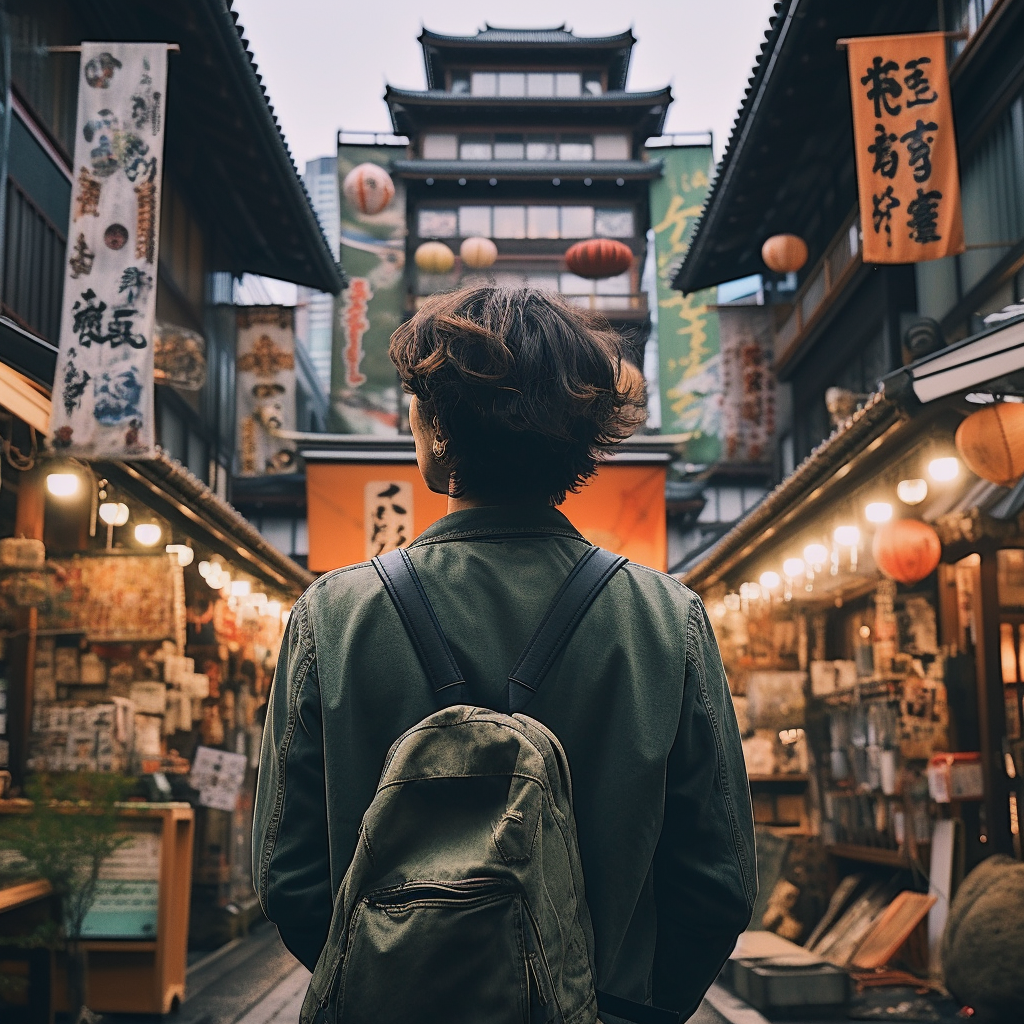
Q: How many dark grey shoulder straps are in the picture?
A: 2